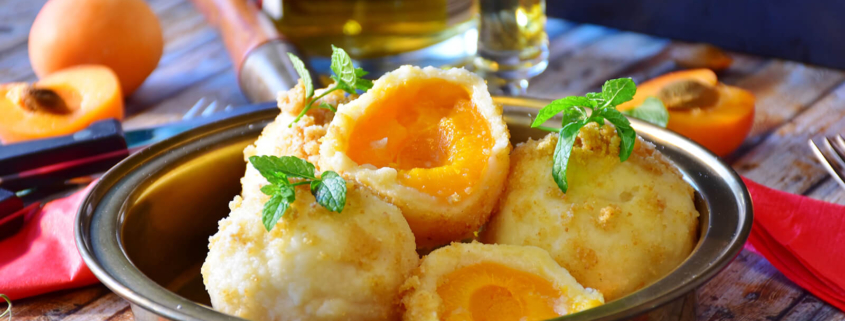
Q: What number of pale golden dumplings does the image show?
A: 5